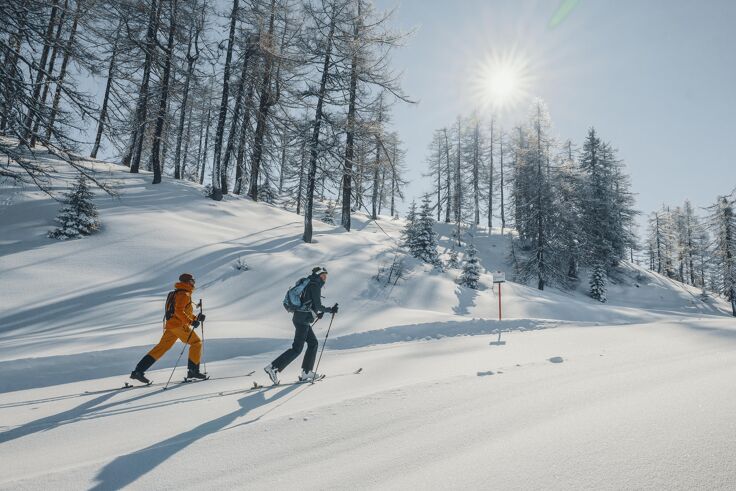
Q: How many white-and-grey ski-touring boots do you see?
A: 2